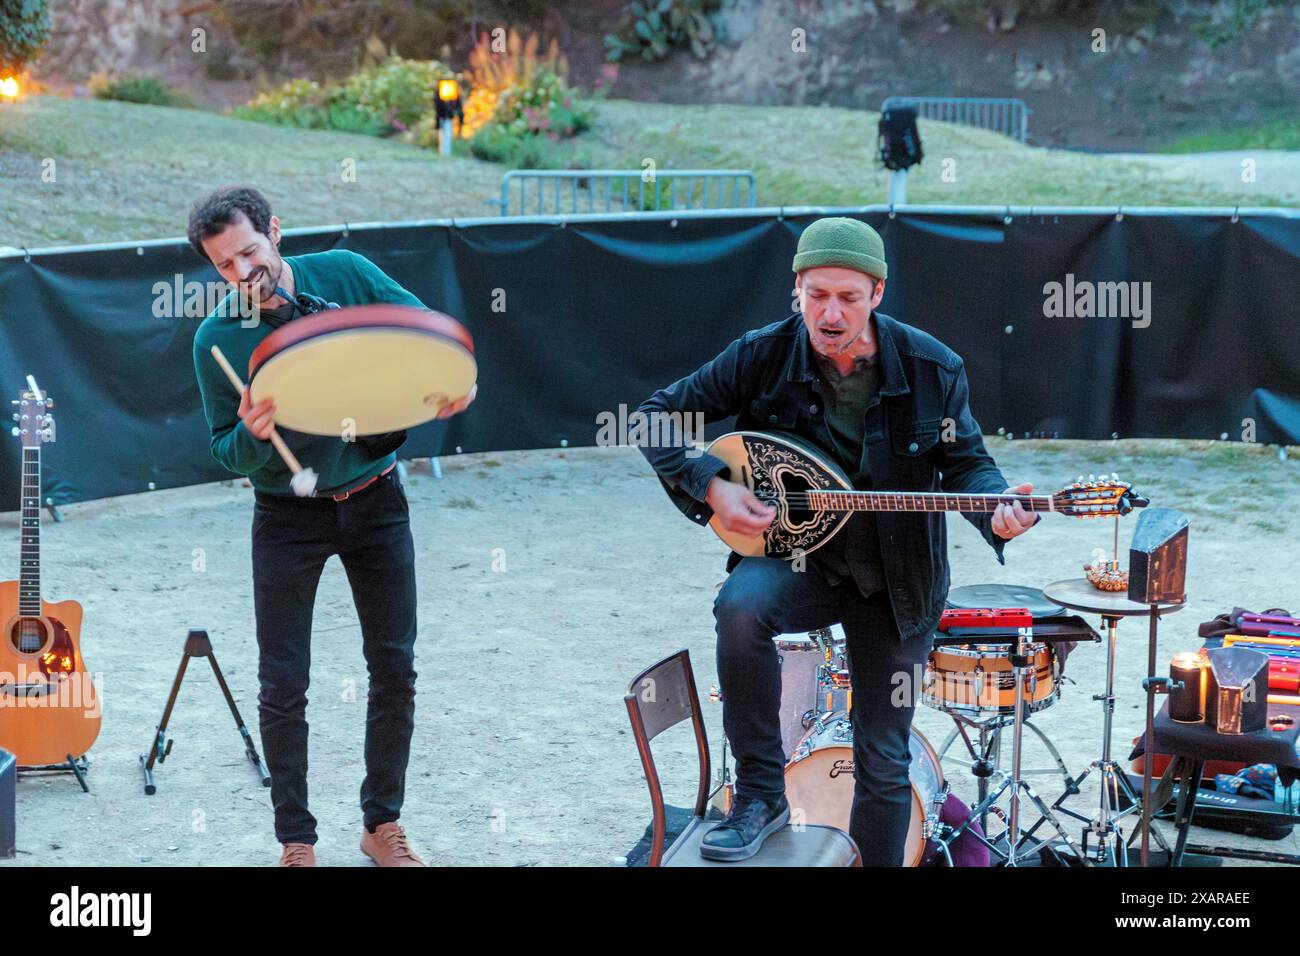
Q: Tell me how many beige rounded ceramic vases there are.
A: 0